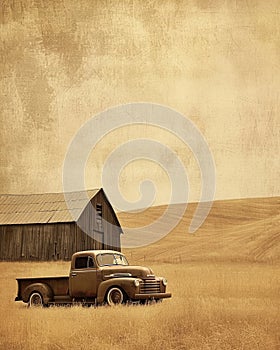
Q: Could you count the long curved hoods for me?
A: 1